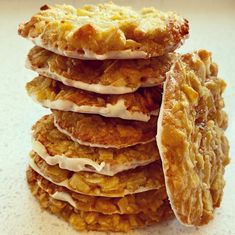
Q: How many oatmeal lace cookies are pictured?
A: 9